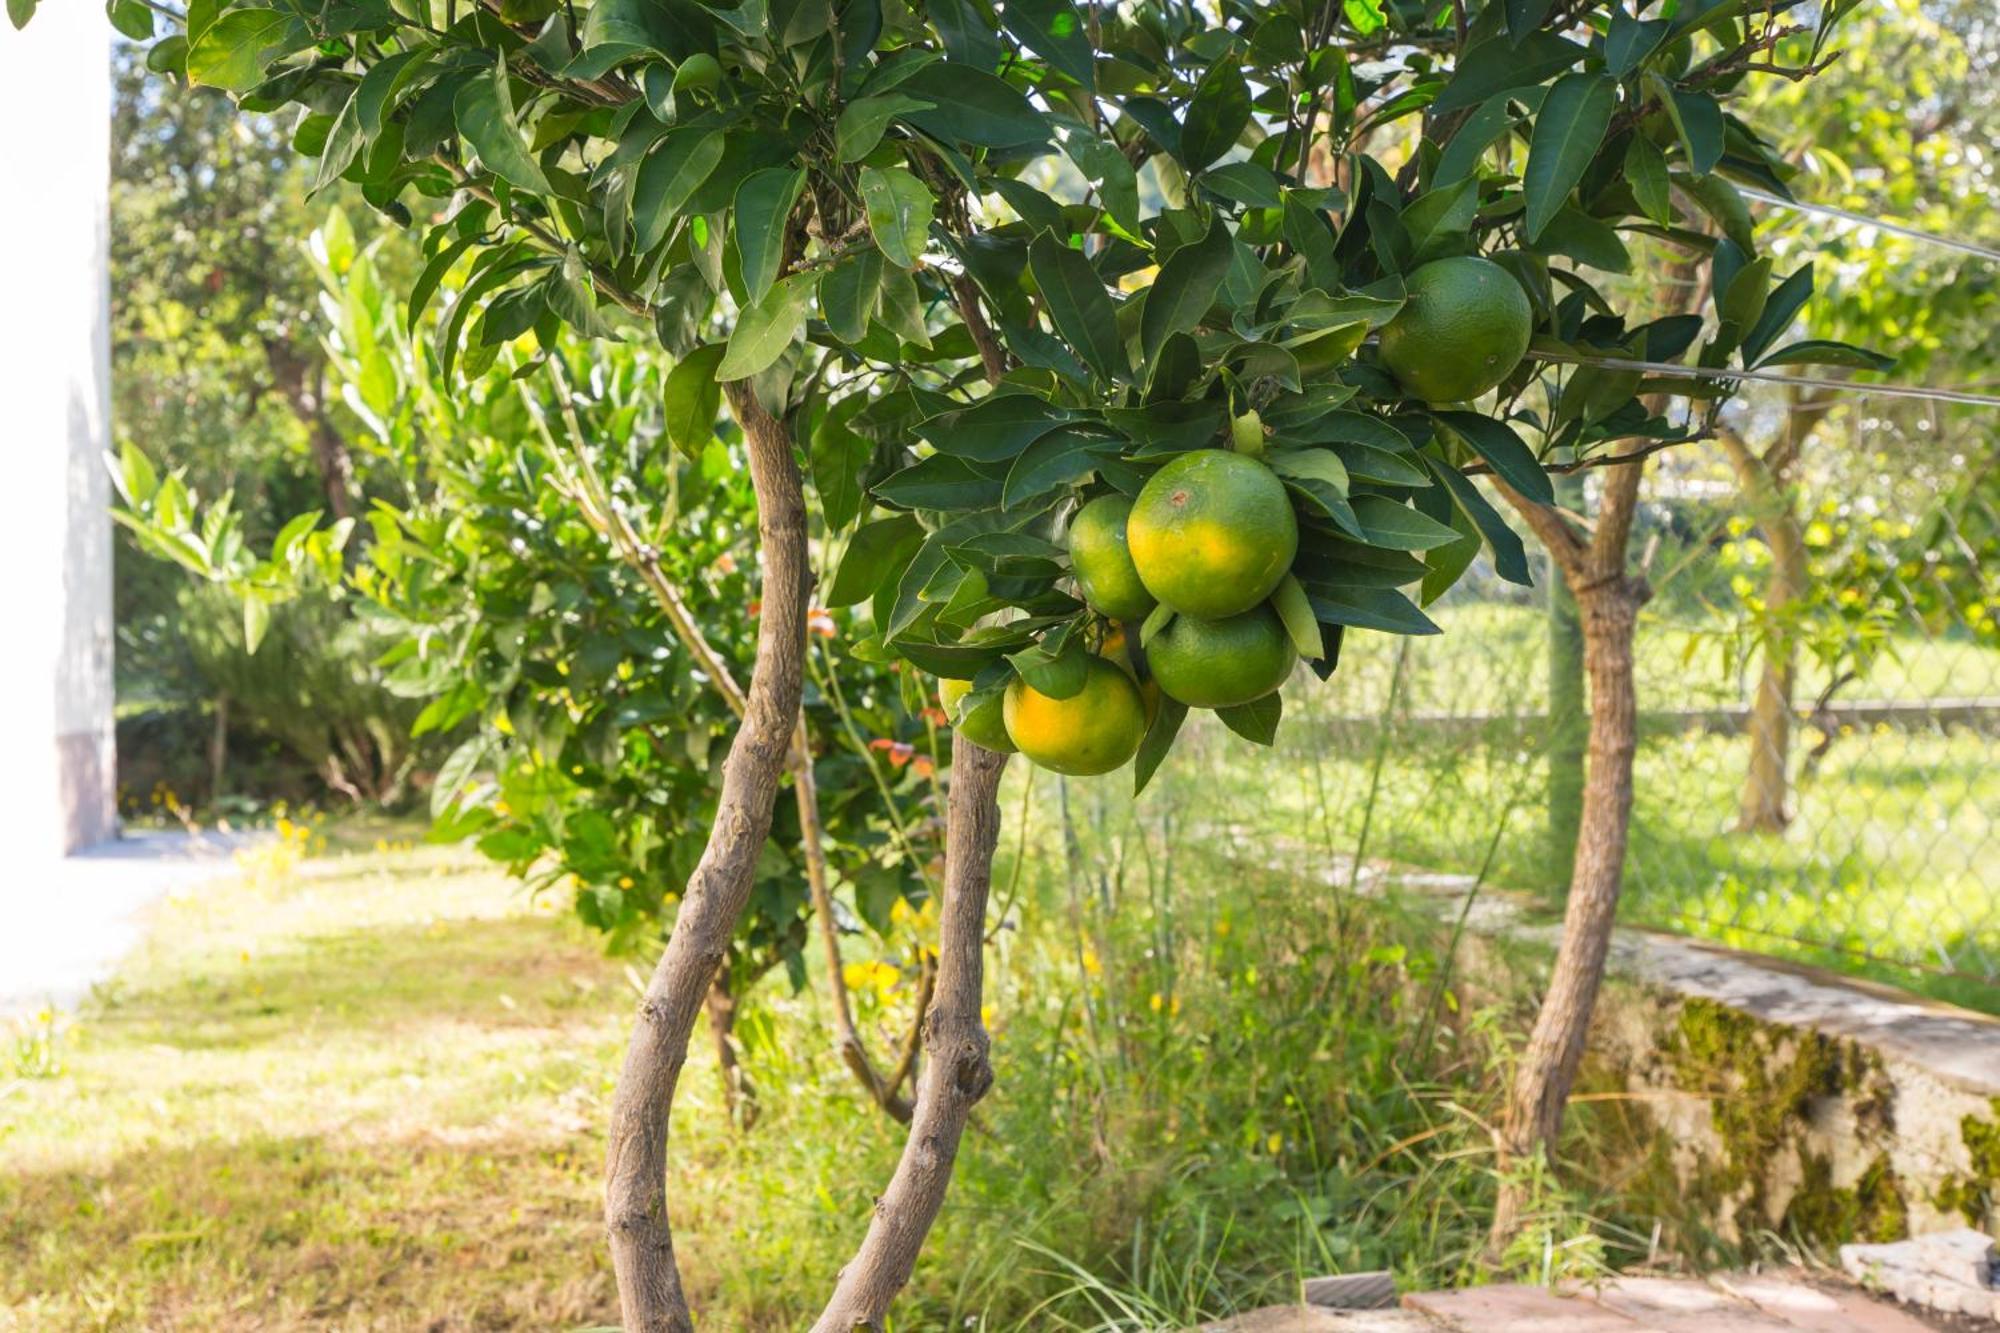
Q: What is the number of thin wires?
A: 2